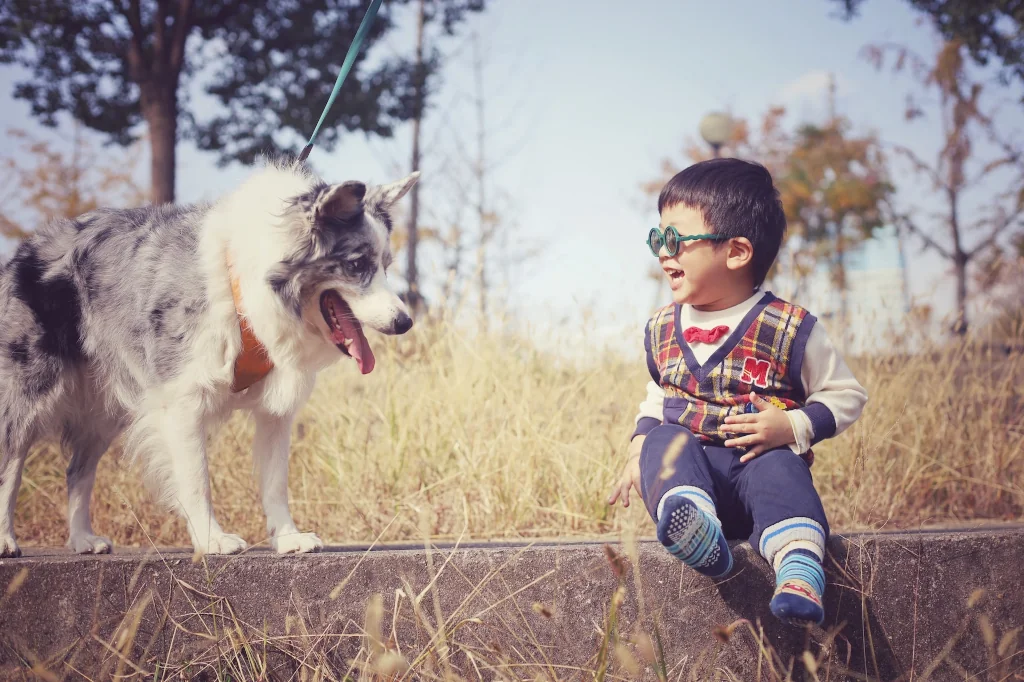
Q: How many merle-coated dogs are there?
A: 1